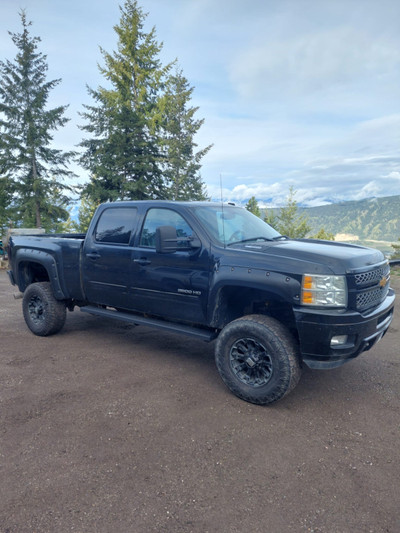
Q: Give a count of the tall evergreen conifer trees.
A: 3